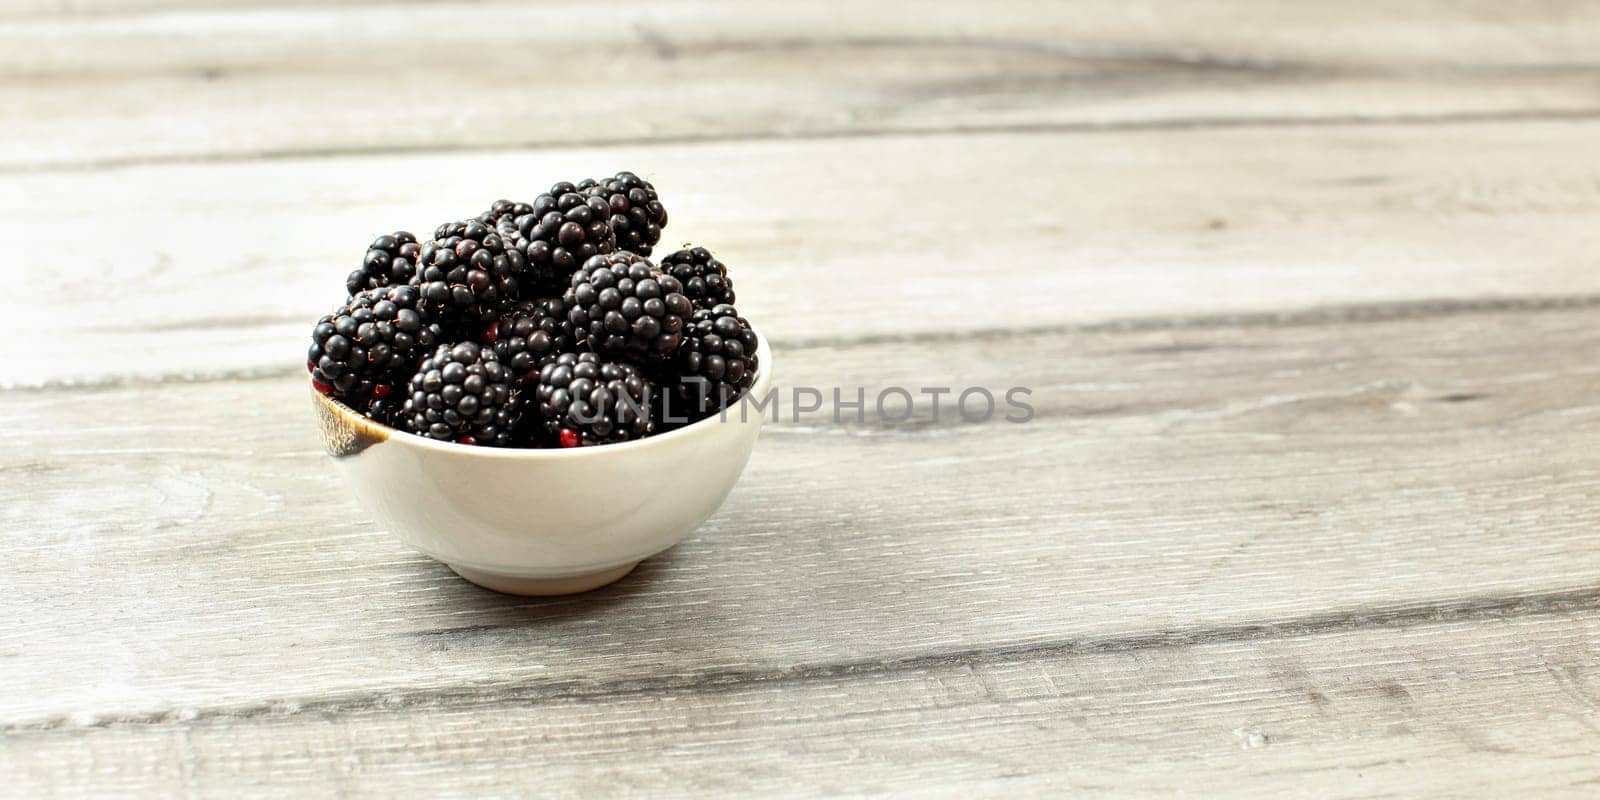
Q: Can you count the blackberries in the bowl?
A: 12